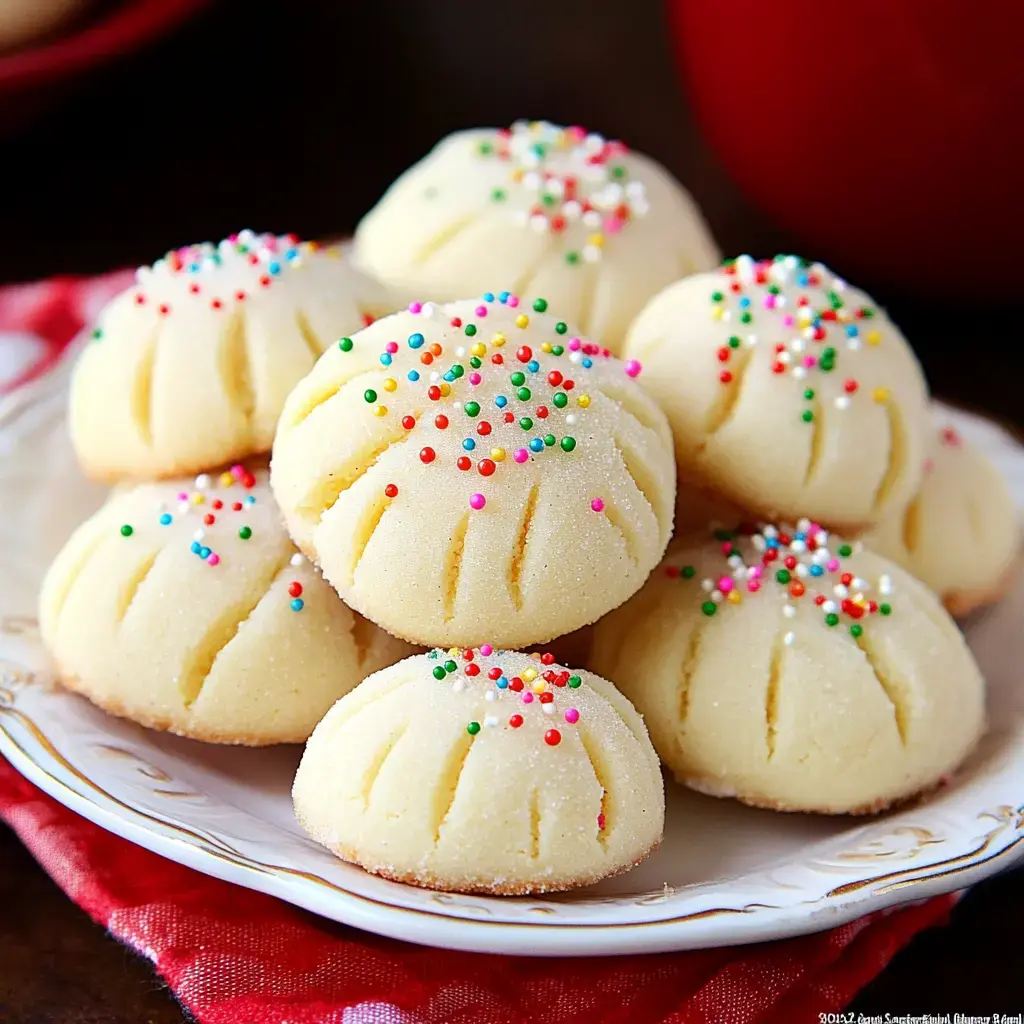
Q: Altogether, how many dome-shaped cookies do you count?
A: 8